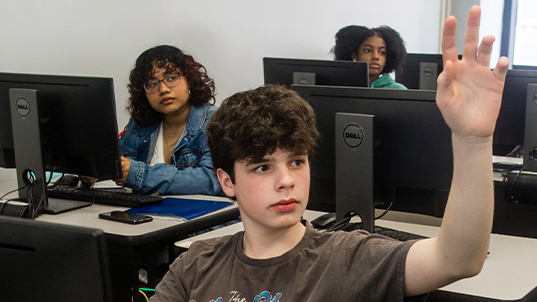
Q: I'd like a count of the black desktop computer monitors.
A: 6